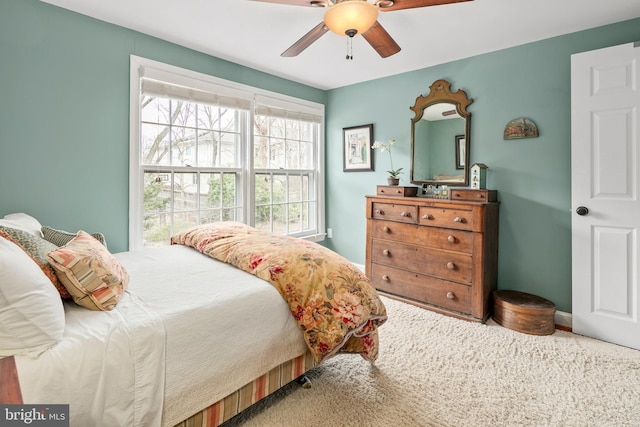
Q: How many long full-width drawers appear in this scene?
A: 3